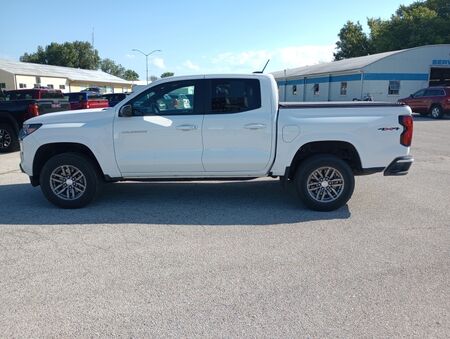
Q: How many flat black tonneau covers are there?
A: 1